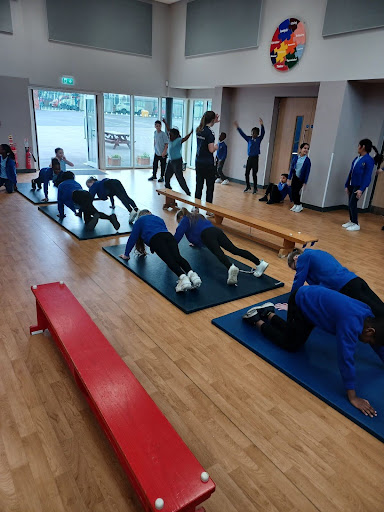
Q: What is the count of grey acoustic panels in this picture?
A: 4